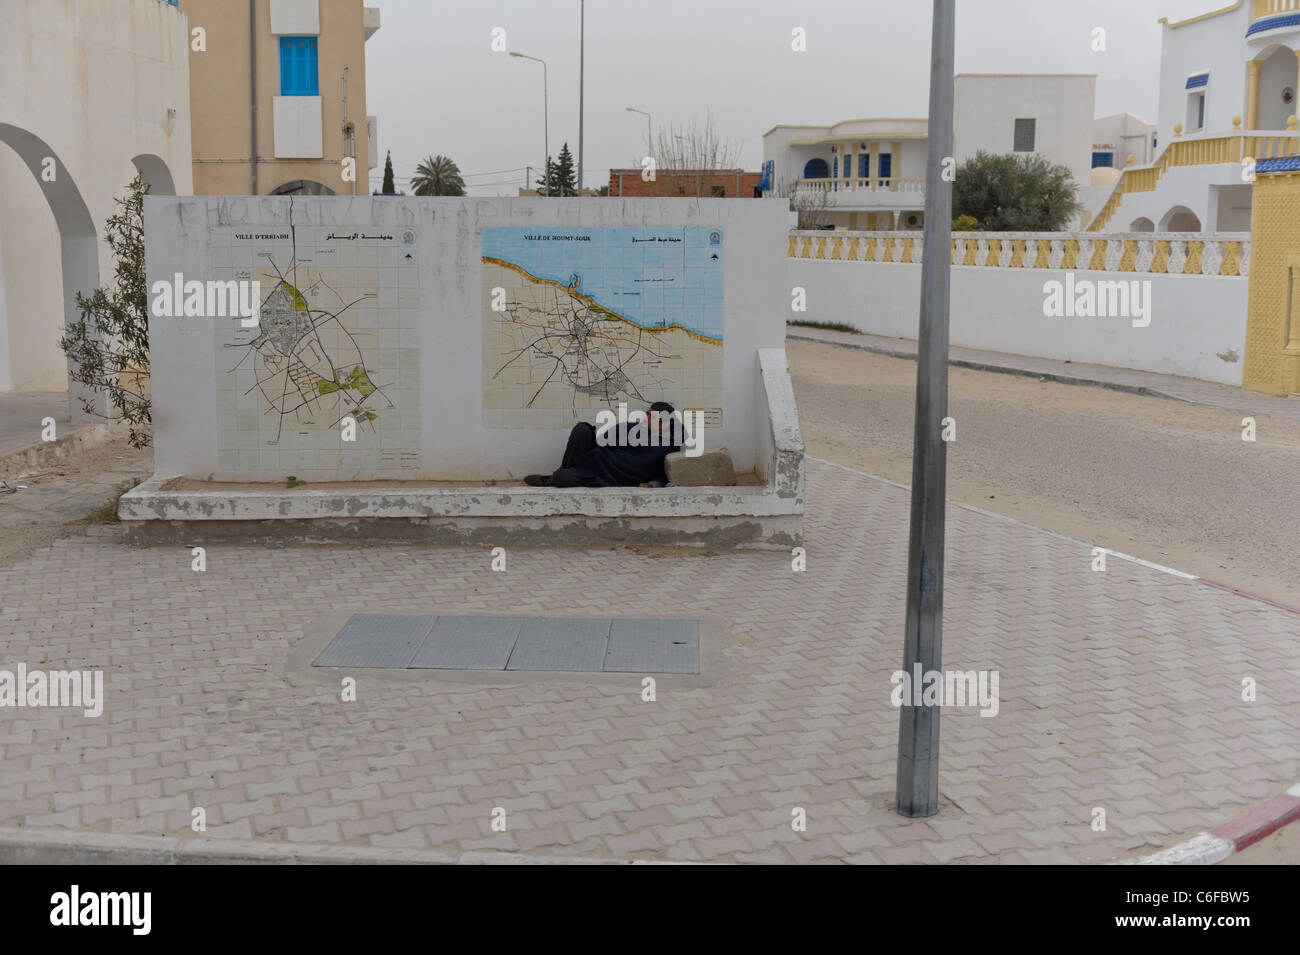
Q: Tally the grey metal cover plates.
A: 4